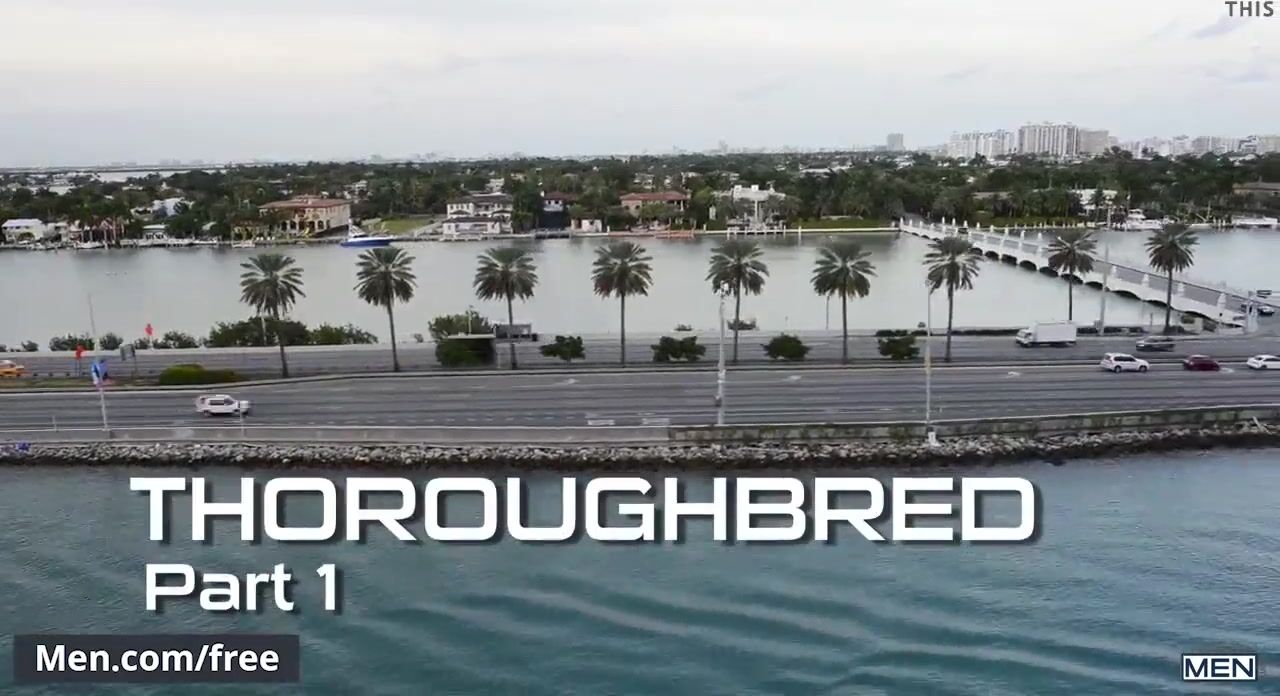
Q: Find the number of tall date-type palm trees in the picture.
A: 9